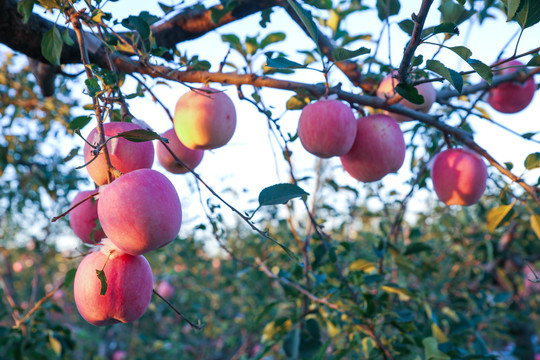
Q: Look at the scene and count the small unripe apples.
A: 0